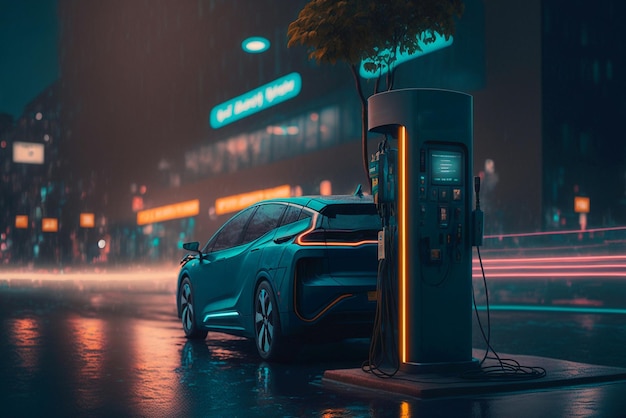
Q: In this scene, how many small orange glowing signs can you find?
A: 4